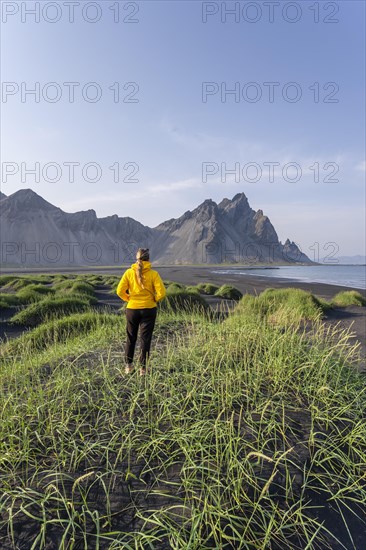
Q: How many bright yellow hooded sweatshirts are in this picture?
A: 1